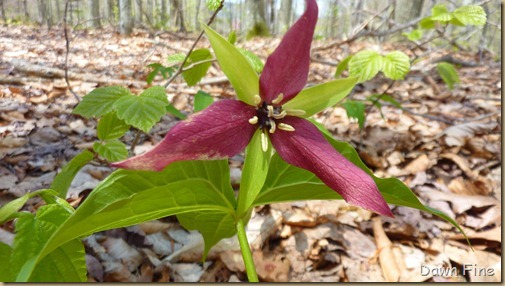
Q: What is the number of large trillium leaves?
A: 3